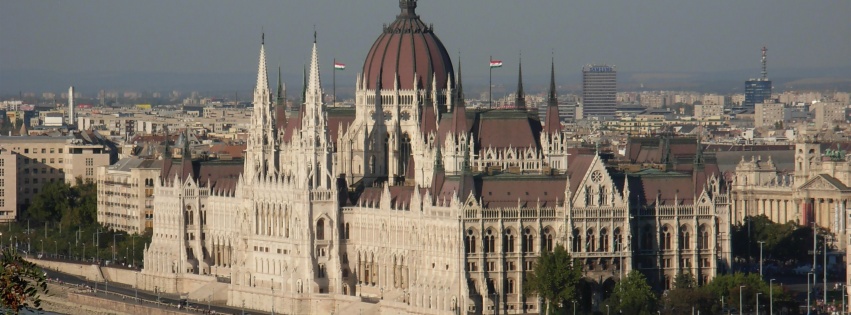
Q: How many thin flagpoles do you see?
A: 2